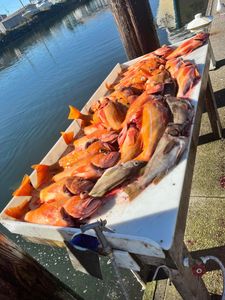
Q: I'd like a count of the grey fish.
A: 3